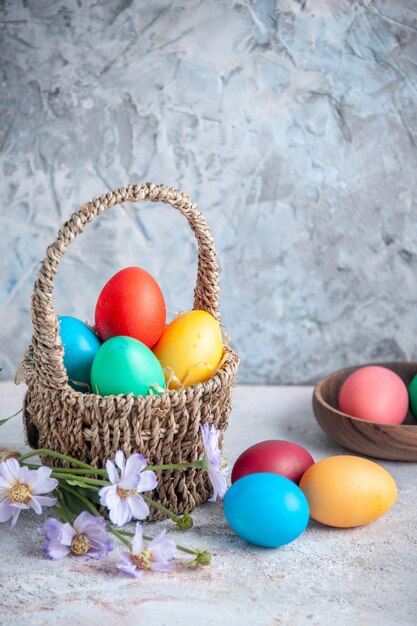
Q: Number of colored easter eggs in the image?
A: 9